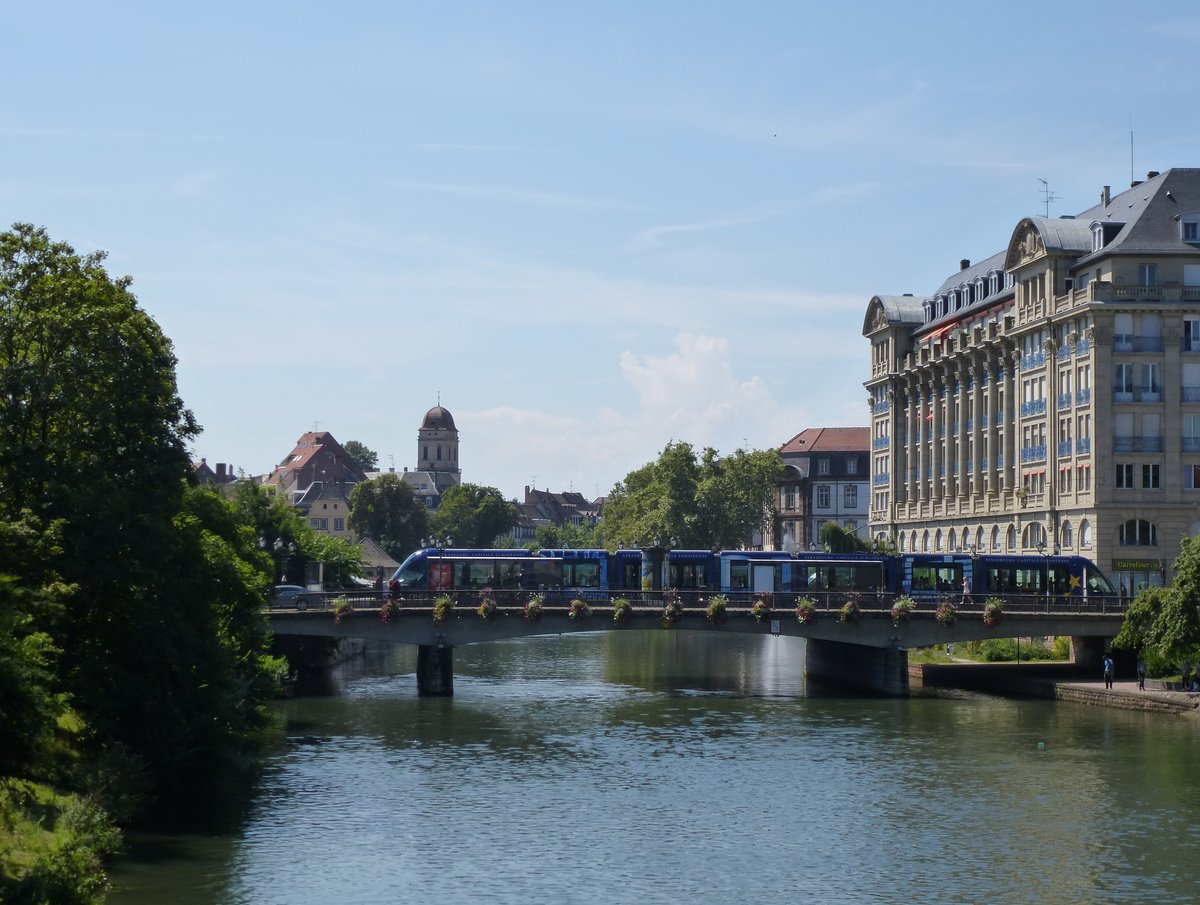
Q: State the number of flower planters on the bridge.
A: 15